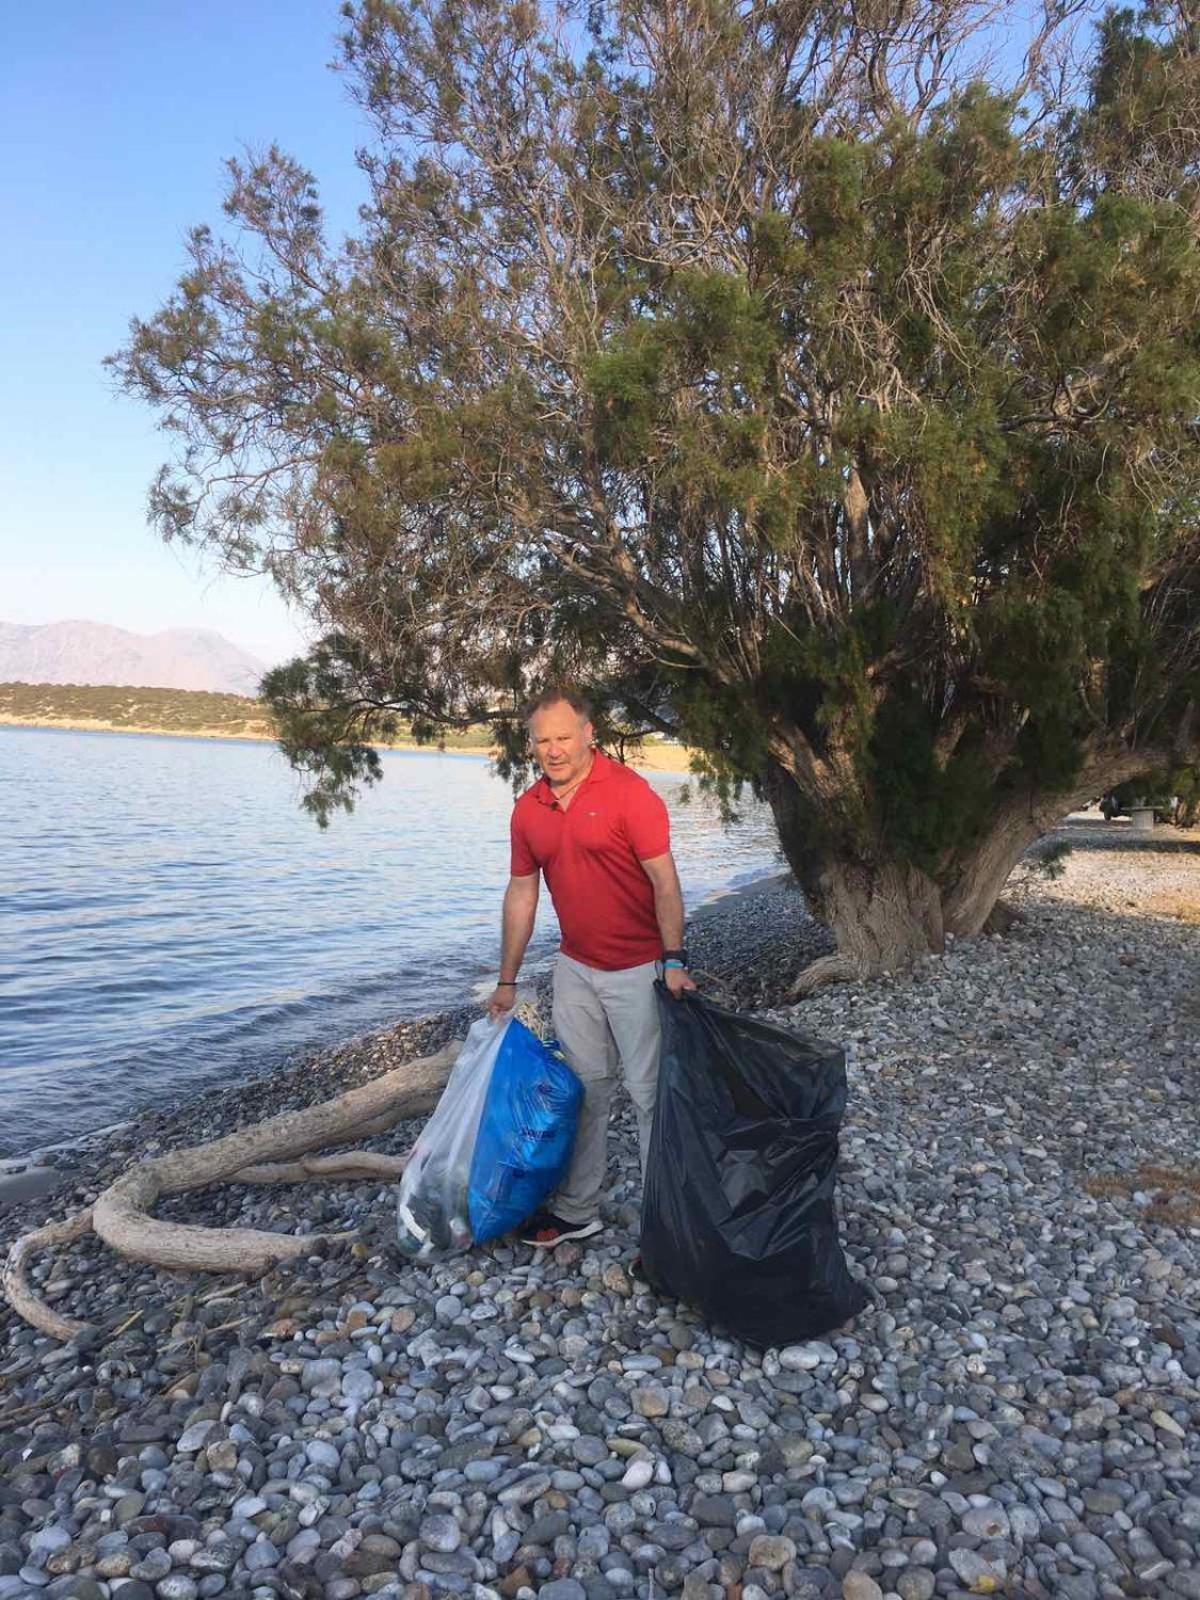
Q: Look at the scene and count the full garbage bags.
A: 3